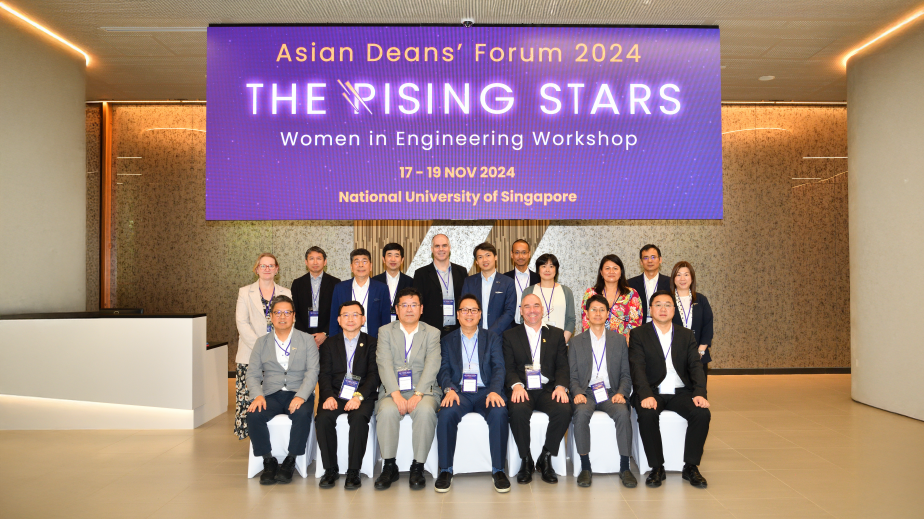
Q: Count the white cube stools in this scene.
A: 7